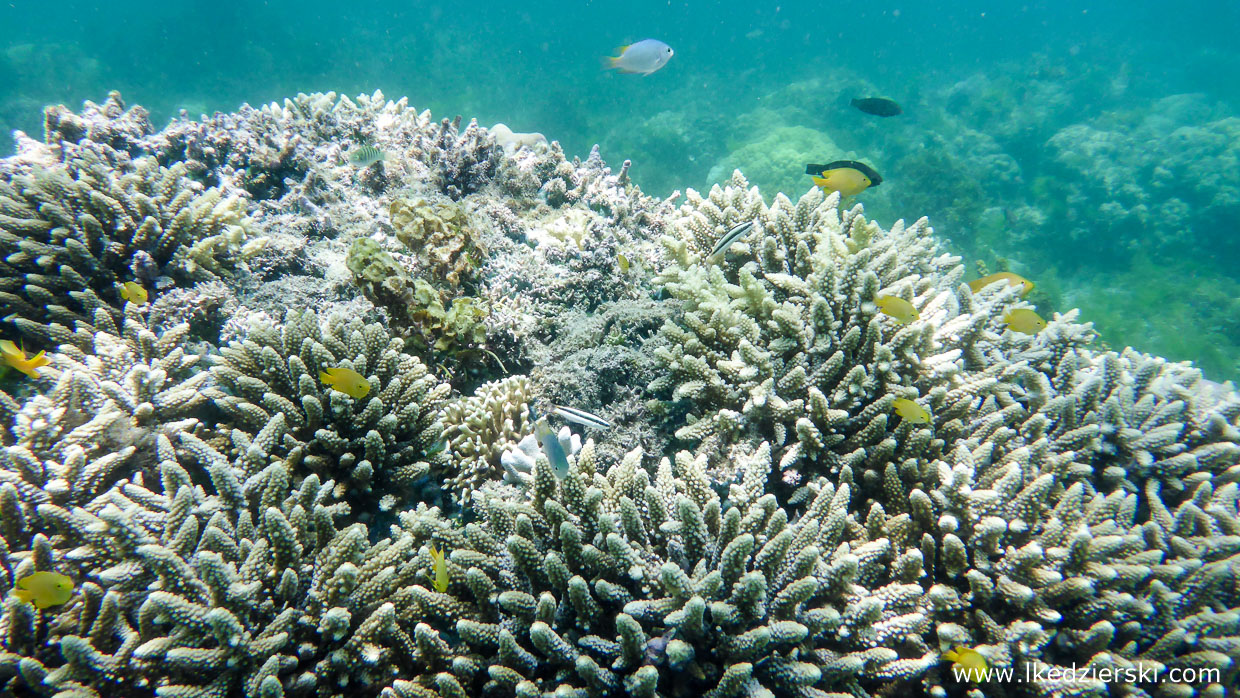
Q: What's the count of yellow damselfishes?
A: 12